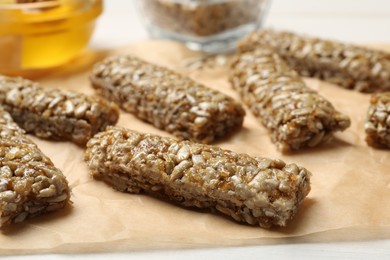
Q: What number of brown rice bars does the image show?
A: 7